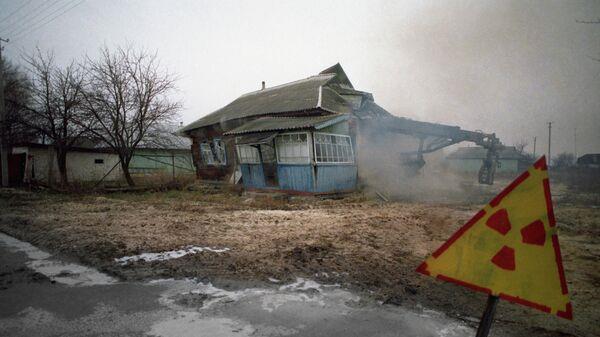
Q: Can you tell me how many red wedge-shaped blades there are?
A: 3